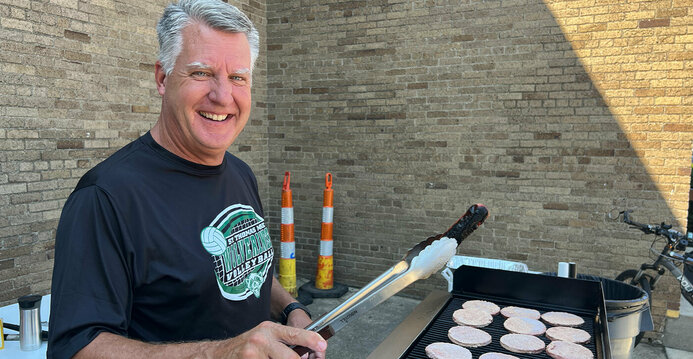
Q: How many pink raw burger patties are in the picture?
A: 11